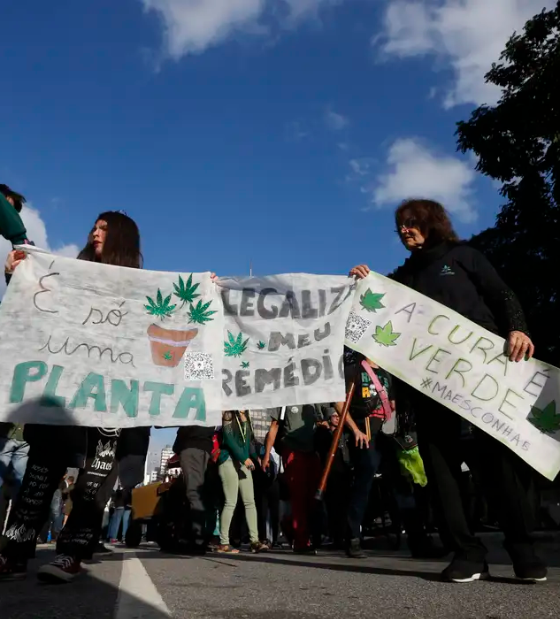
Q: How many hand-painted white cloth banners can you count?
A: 3